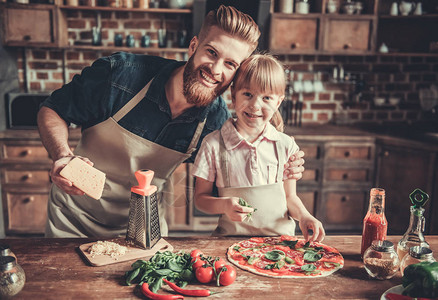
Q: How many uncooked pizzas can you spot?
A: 1